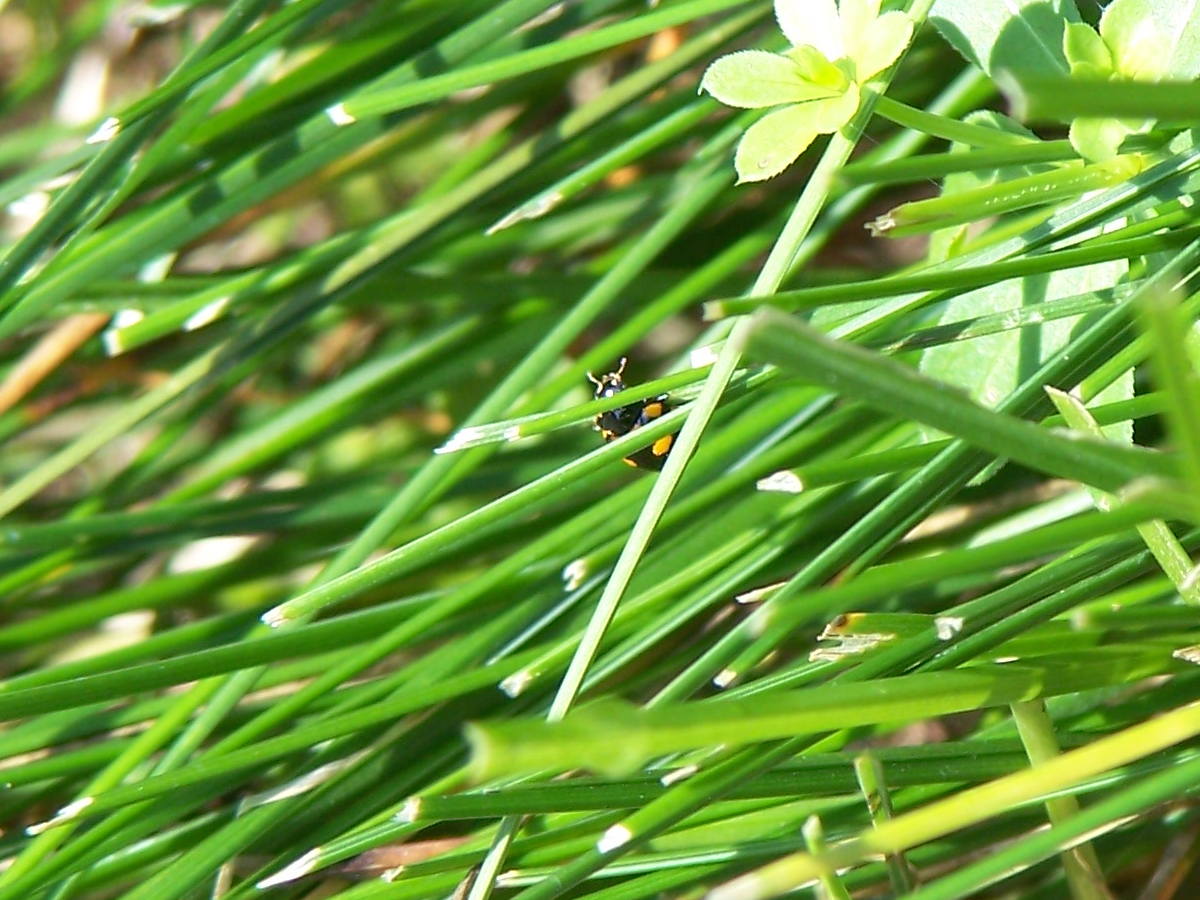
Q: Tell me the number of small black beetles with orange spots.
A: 1